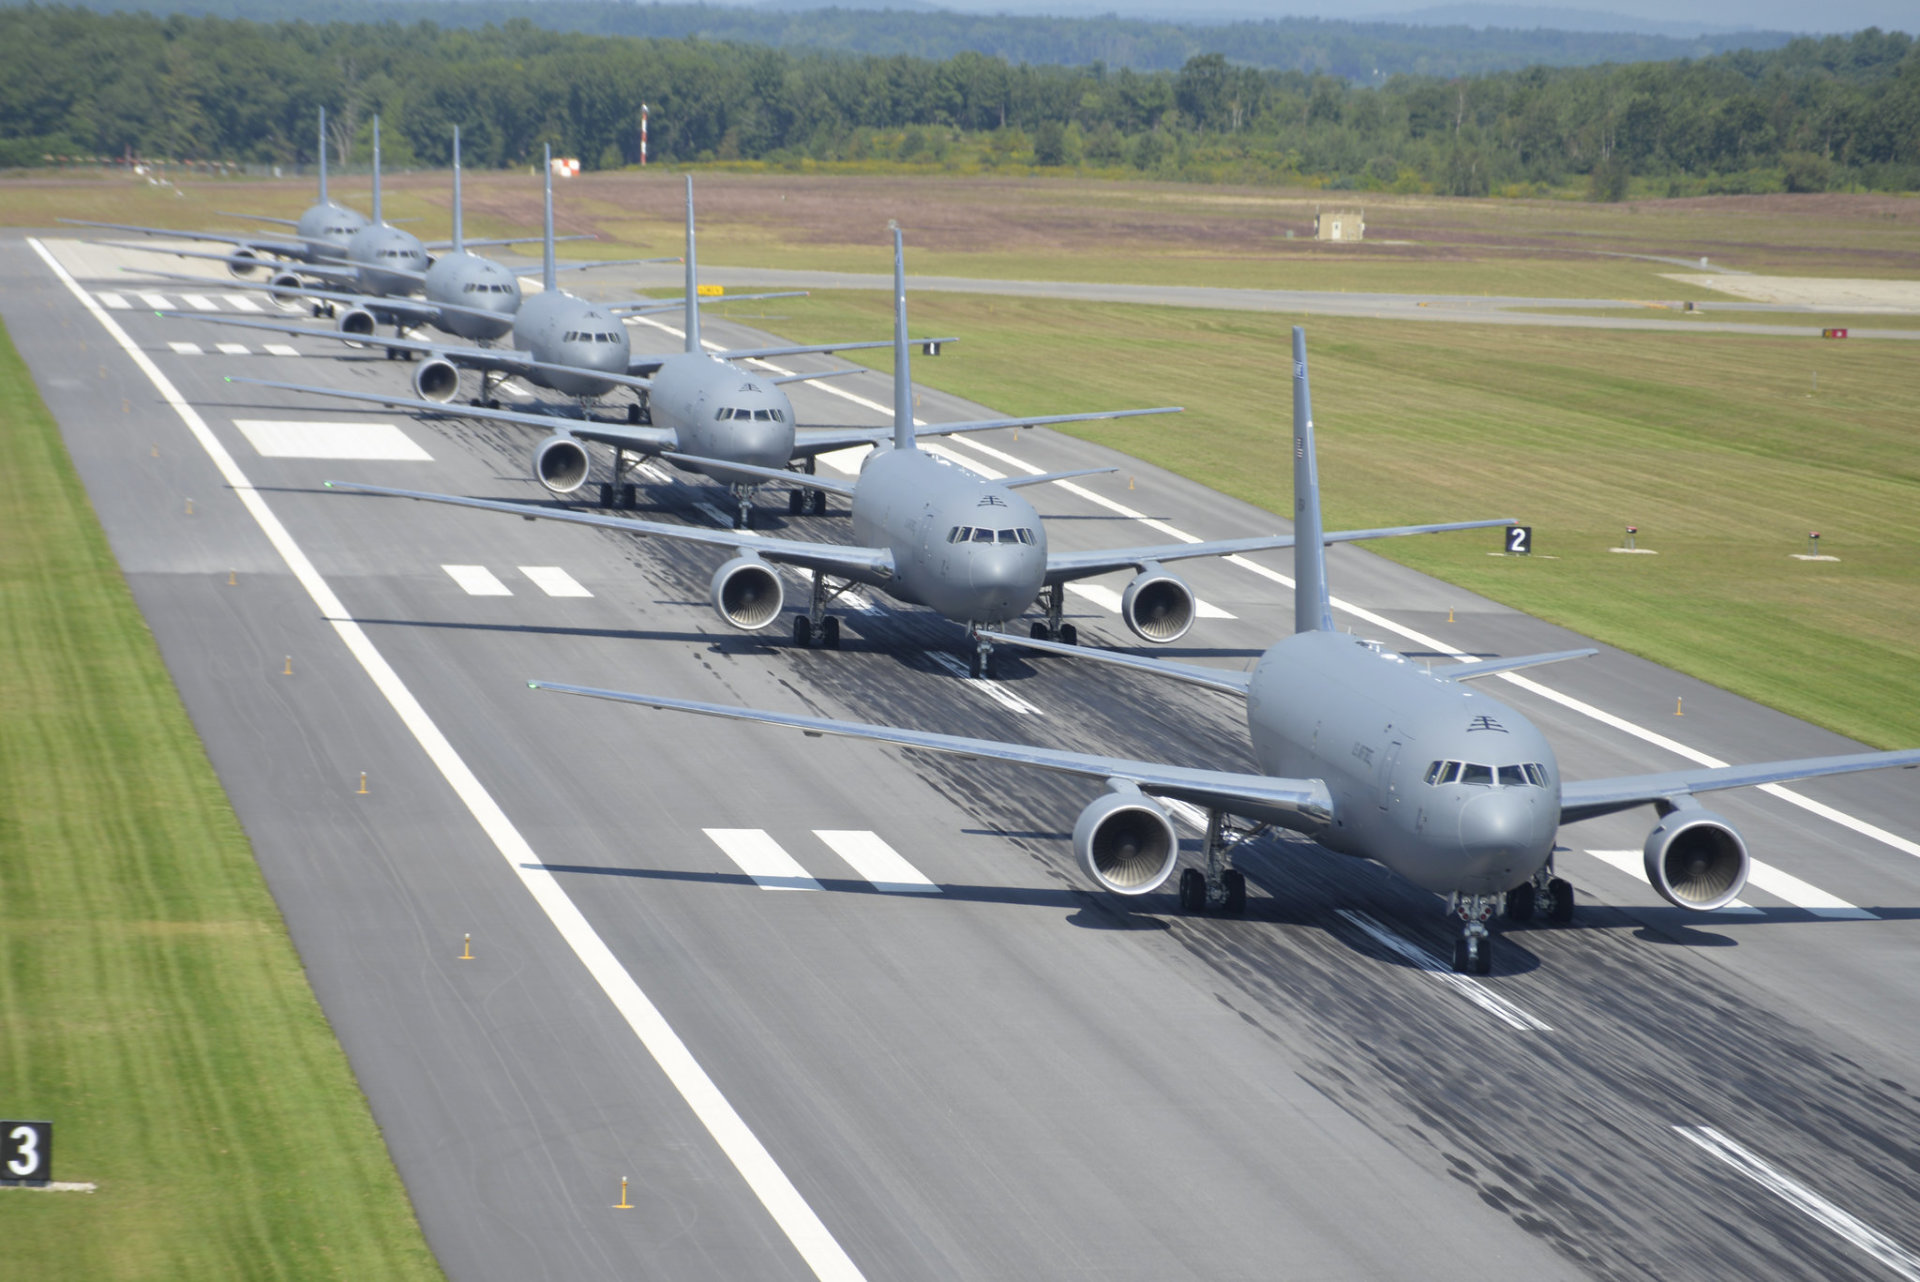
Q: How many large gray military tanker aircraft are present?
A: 7